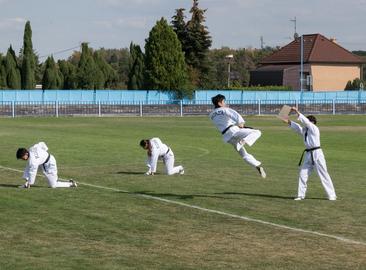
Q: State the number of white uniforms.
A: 4